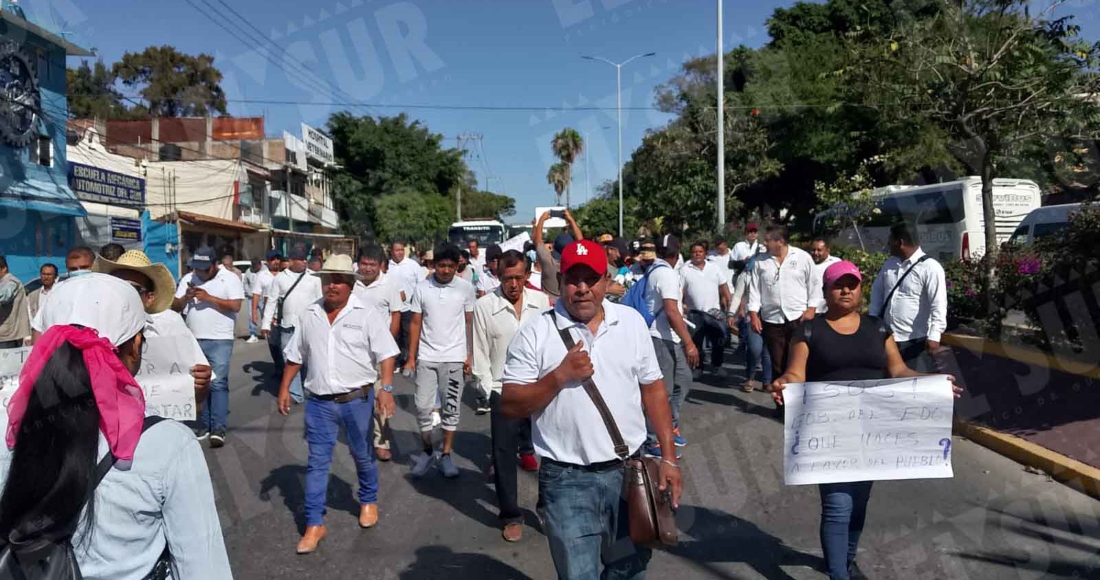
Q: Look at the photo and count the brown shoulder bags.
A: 1